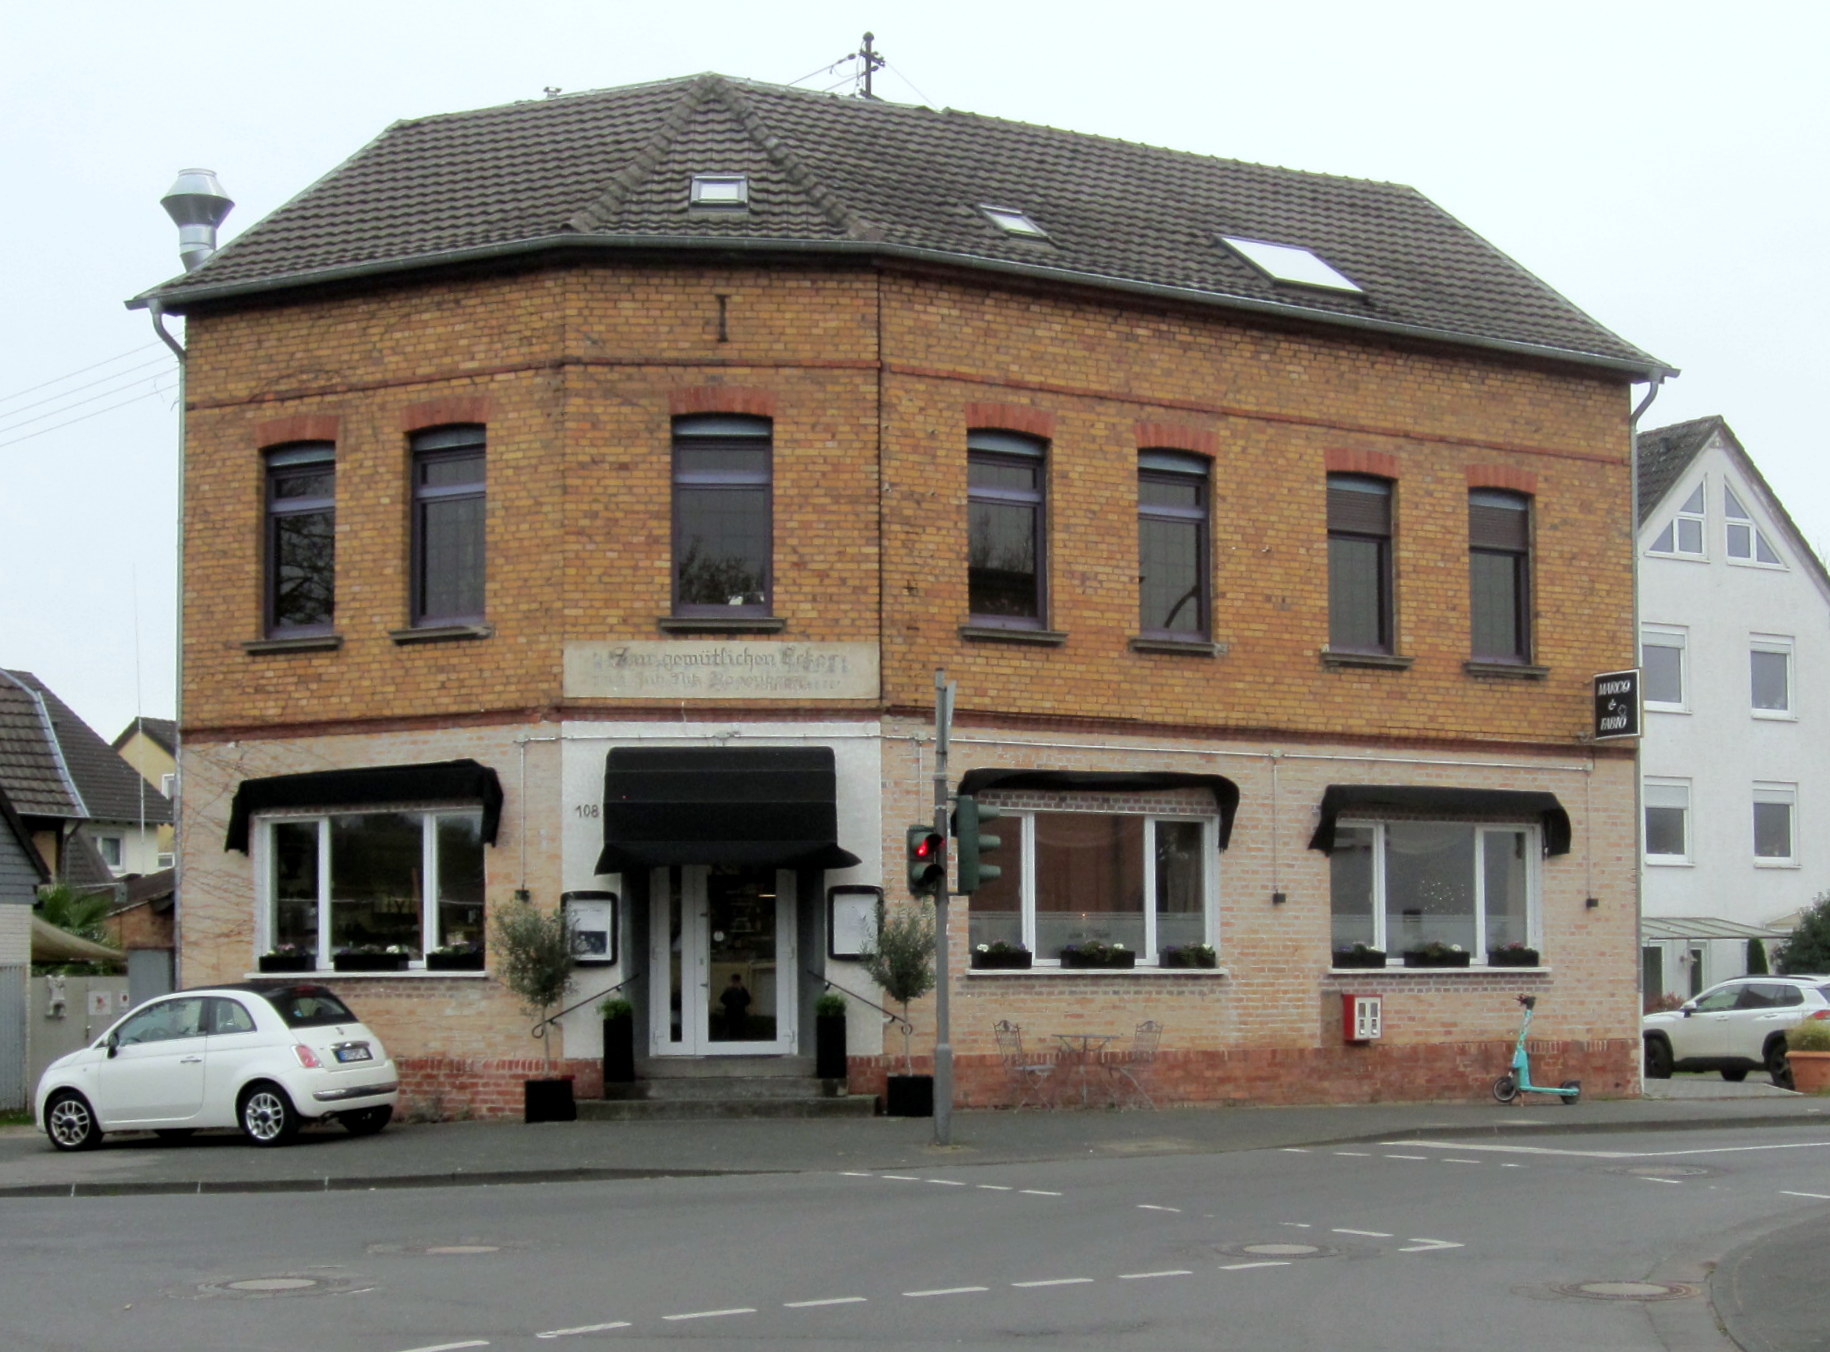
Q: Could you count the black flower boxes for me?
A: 9